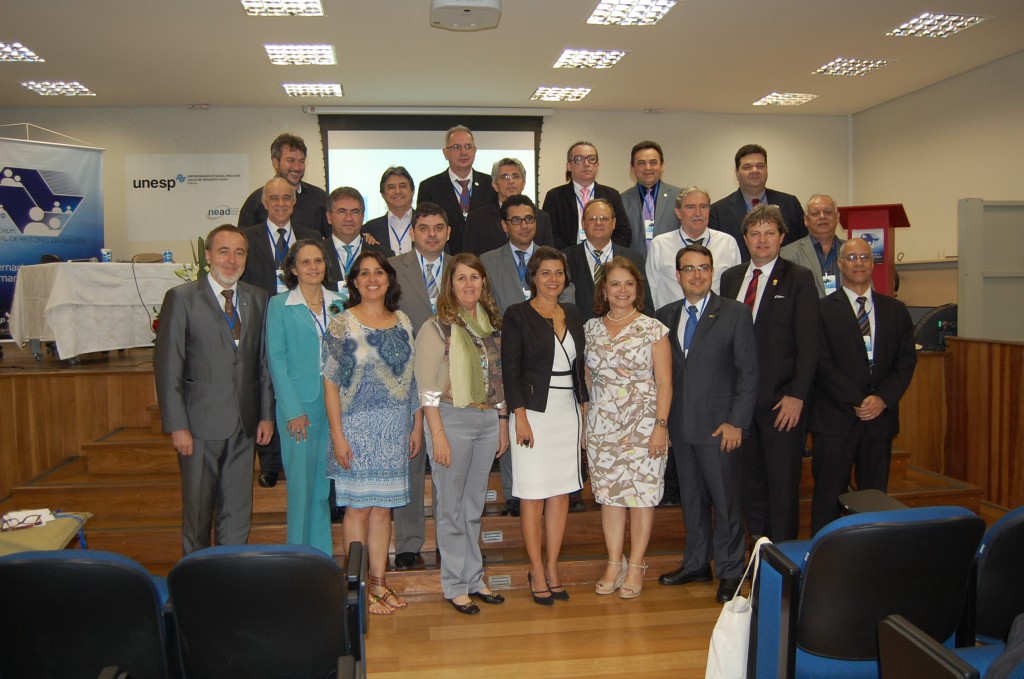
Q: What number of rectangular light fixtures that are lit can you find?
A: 11